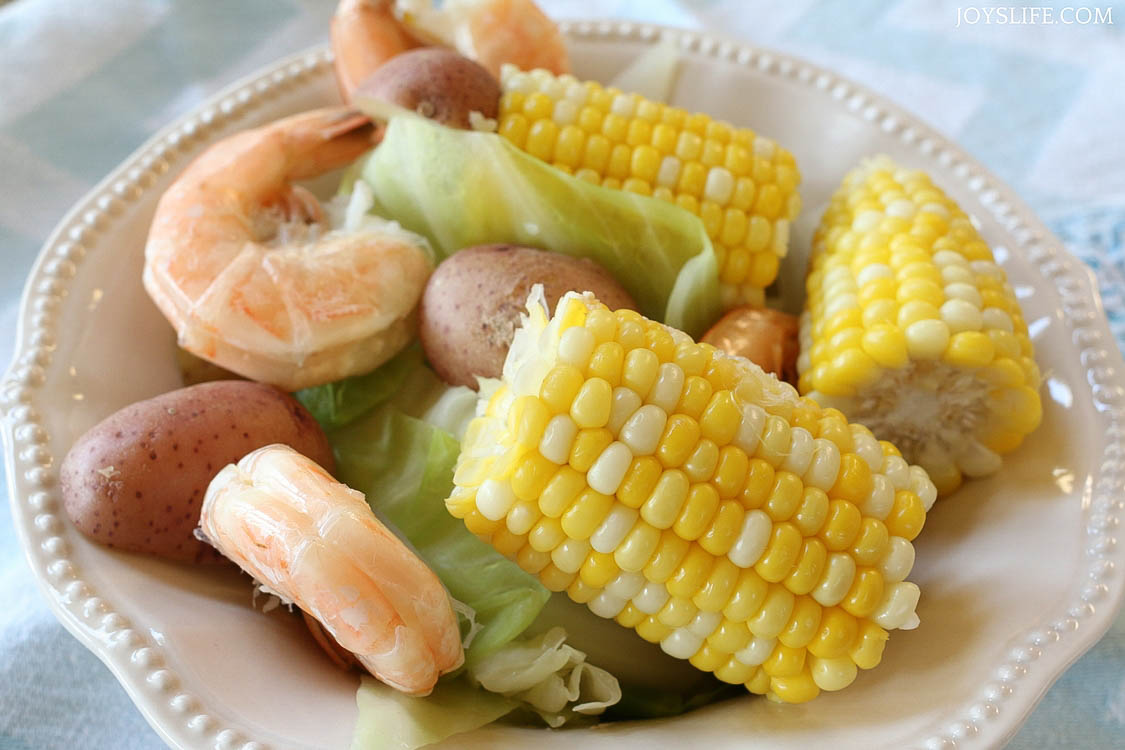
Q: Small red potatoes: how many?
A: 3